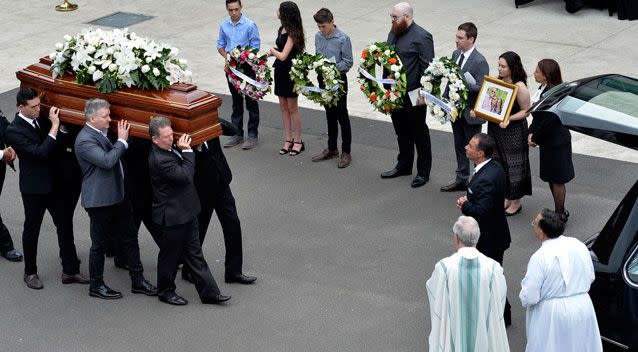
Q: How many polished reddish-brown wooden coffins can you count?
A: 1